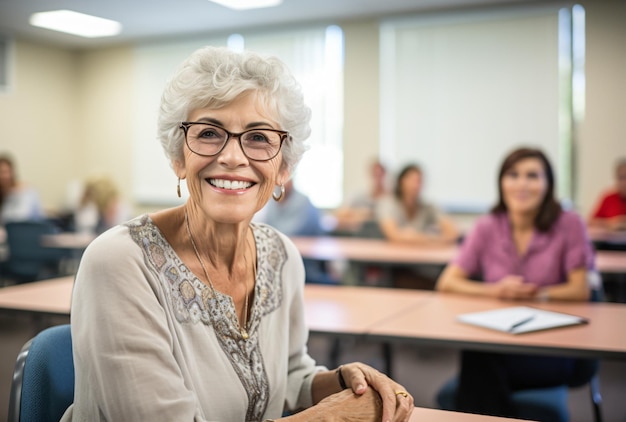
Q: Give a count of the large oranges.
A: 0